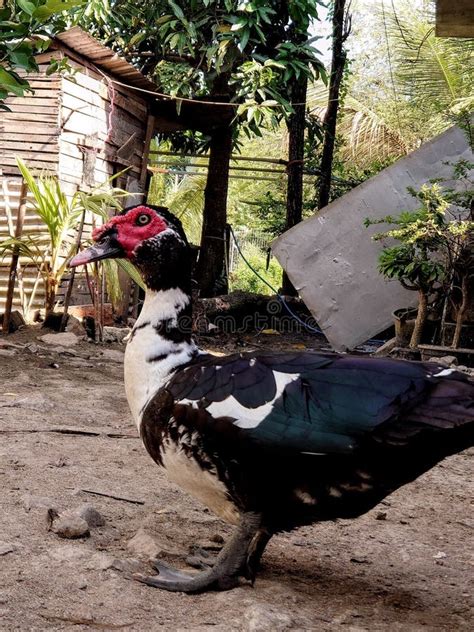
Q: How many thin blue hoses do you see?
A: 1